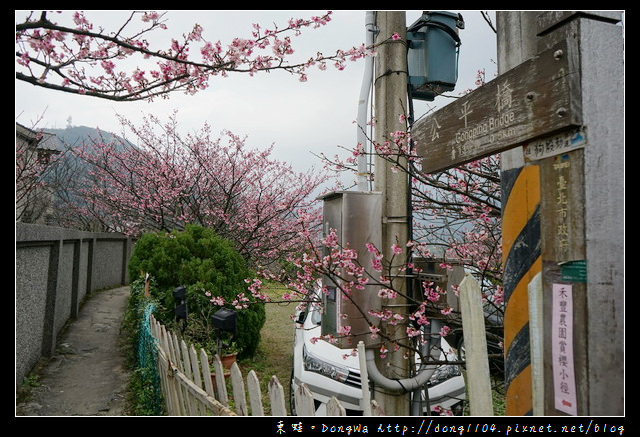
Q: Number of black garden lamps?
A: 2